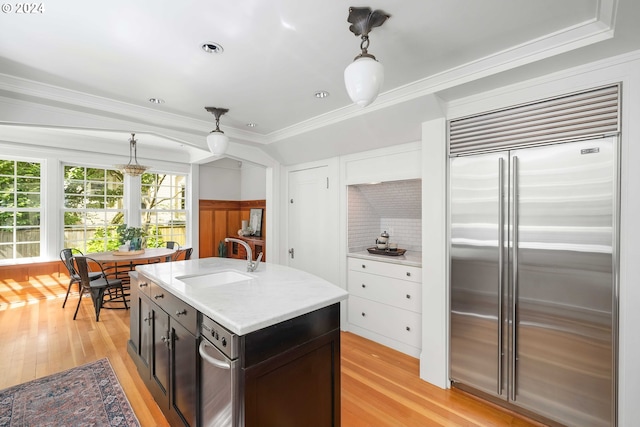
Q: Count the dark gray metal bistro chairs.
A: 4